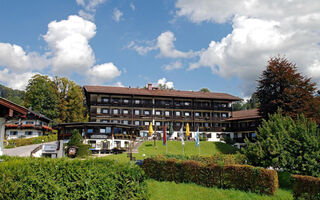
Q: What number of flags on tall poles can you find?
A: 3